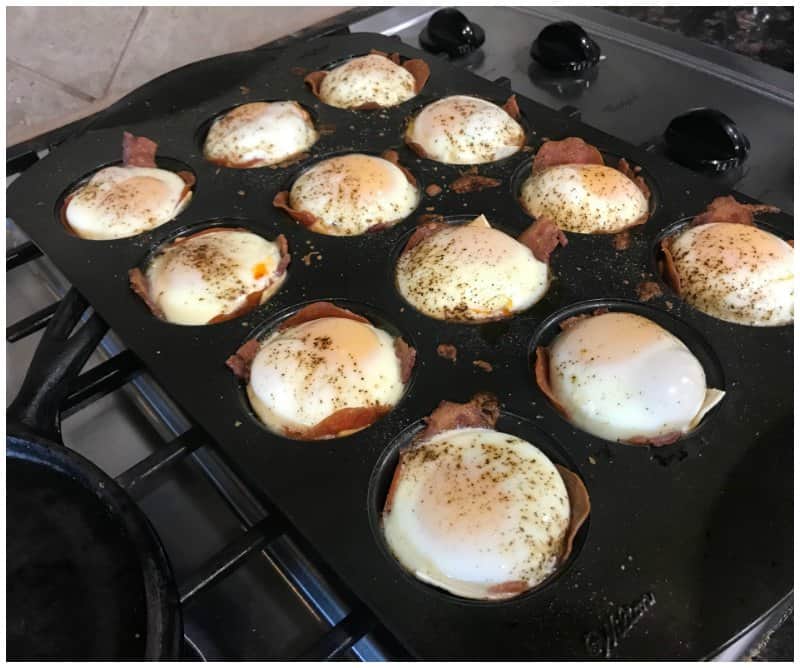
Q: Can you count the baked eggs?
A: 12